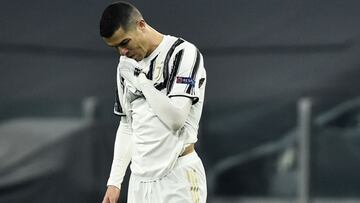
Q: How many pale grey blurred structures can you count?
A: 2